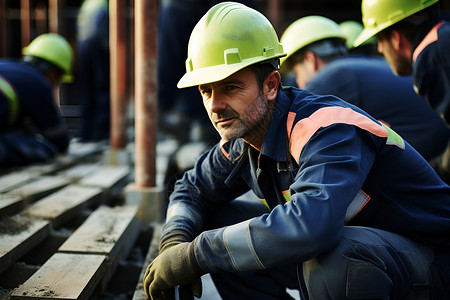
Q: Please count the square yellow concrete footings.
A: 2